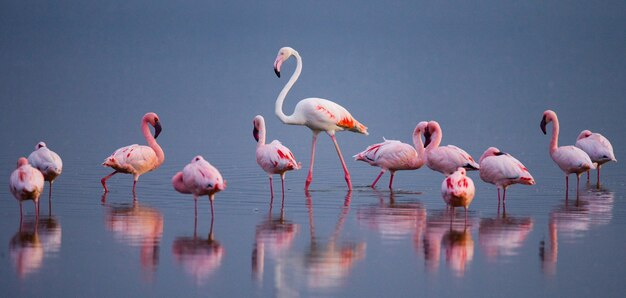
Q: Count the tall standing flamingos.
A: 1